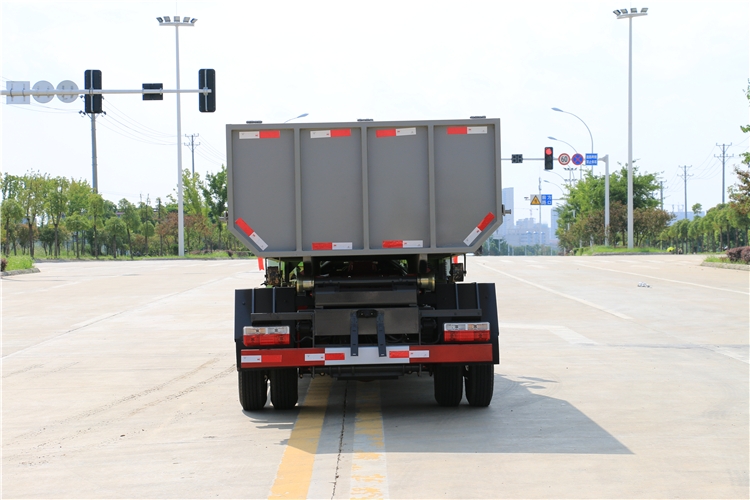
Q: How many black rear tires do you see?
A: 4